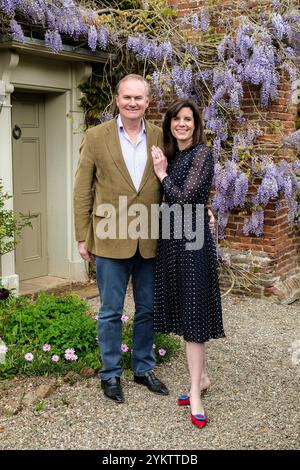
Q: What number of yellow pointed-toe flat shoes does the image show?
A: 0